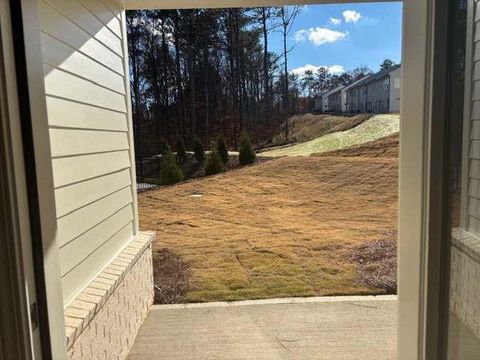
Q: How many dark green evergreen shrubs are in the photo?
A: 7